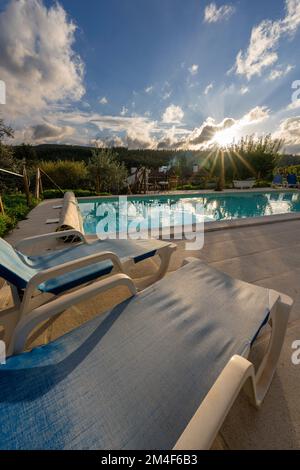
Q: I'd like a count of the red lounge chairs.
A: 0